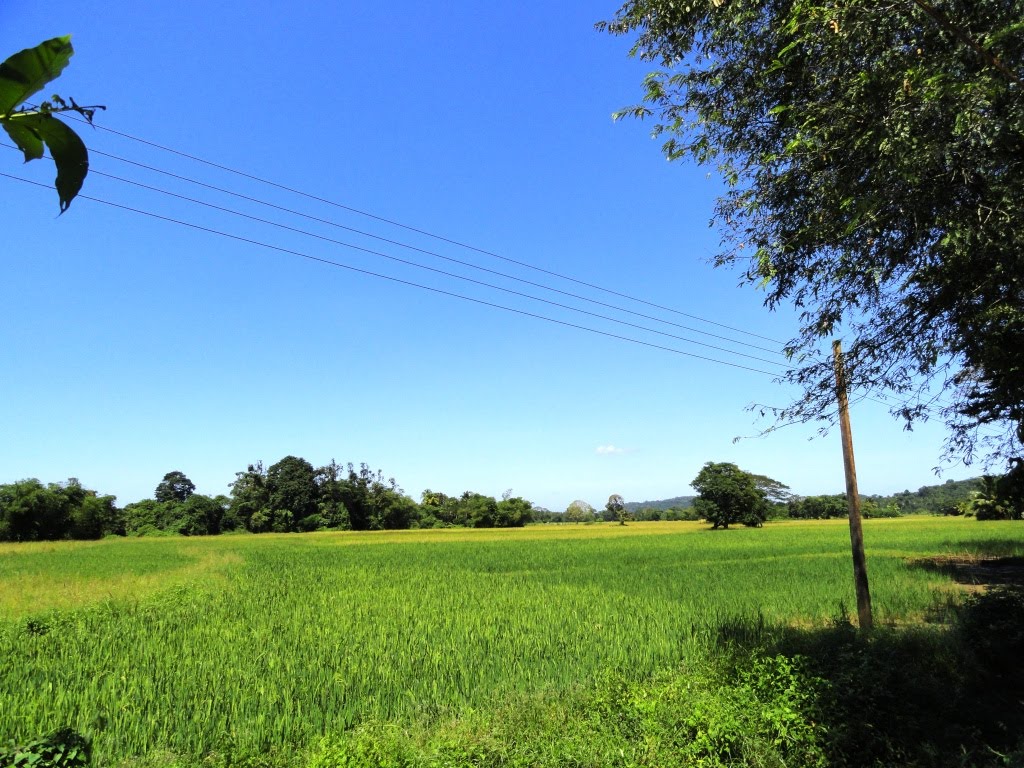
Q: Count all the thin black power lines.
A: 4